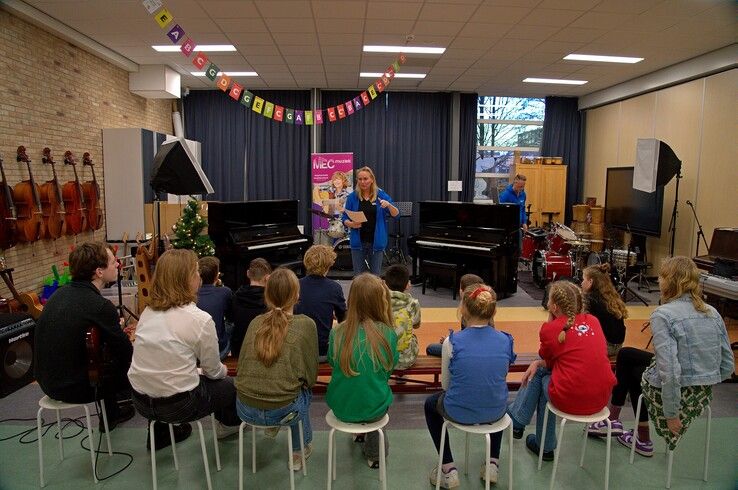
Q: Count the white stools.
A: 7